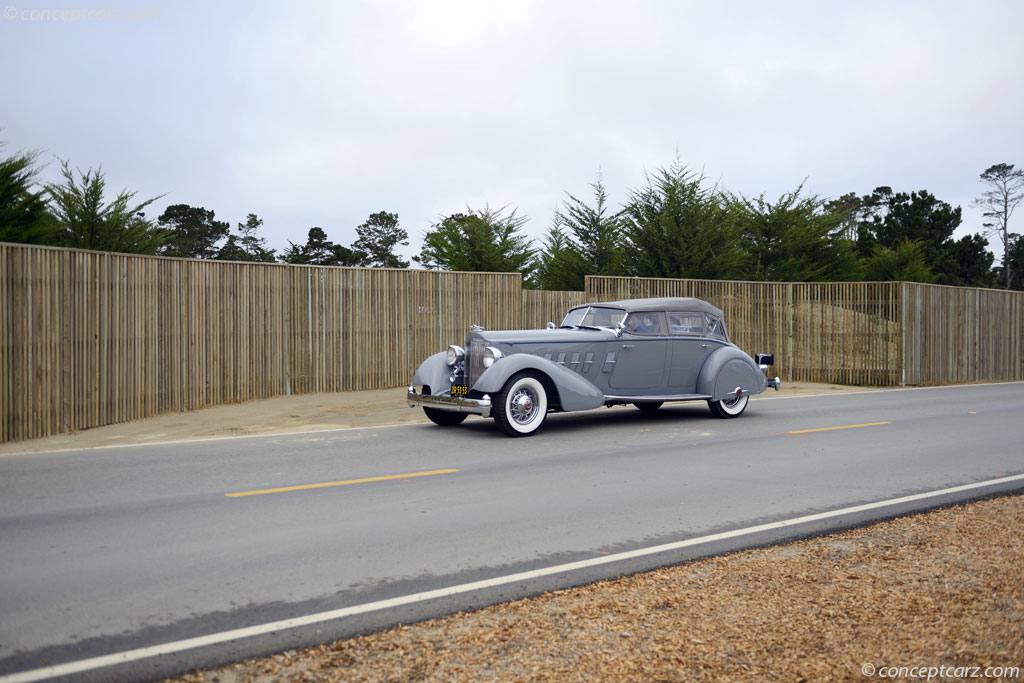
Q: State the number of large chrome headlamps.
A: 2